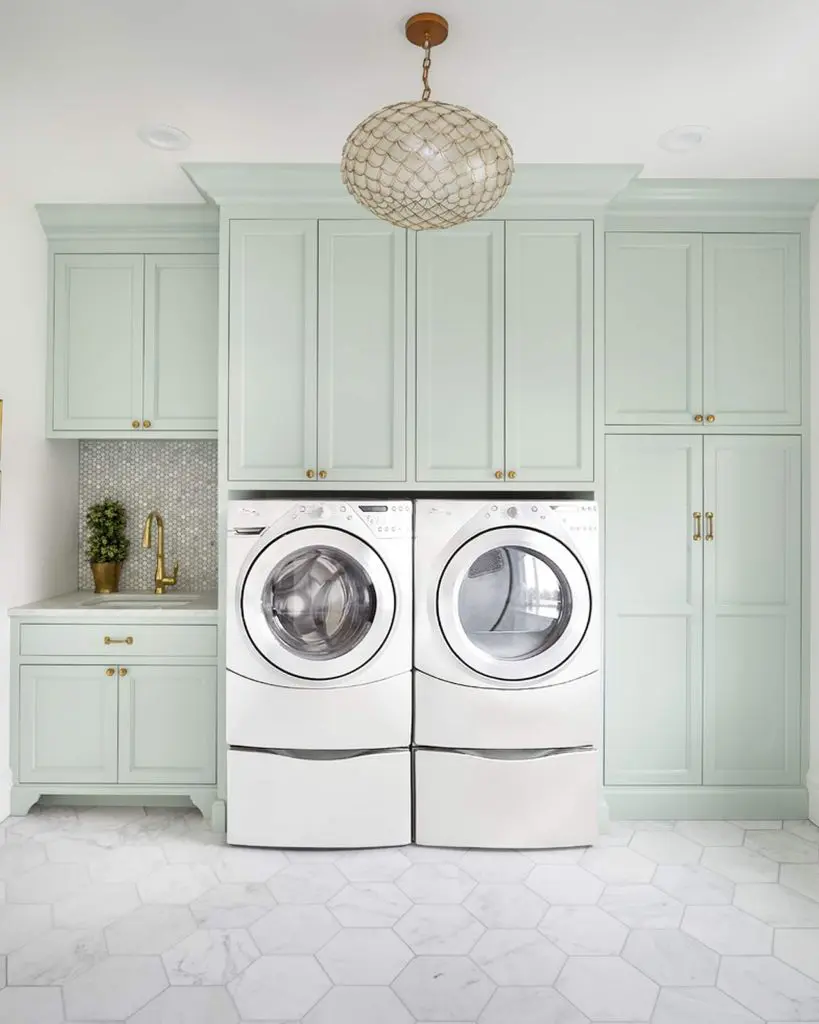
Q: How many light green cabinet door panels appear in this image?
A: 12